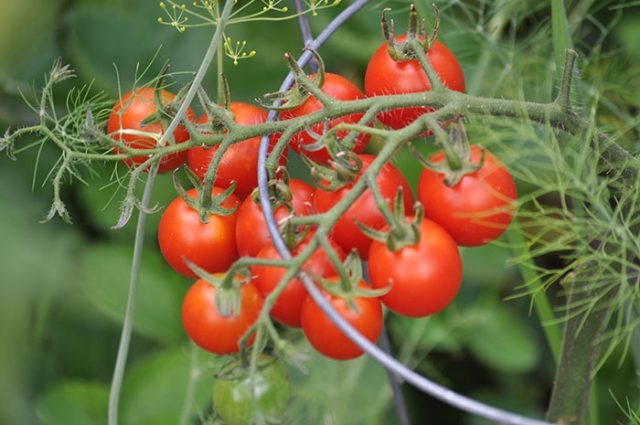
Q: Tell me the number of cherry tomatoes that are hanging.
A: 13